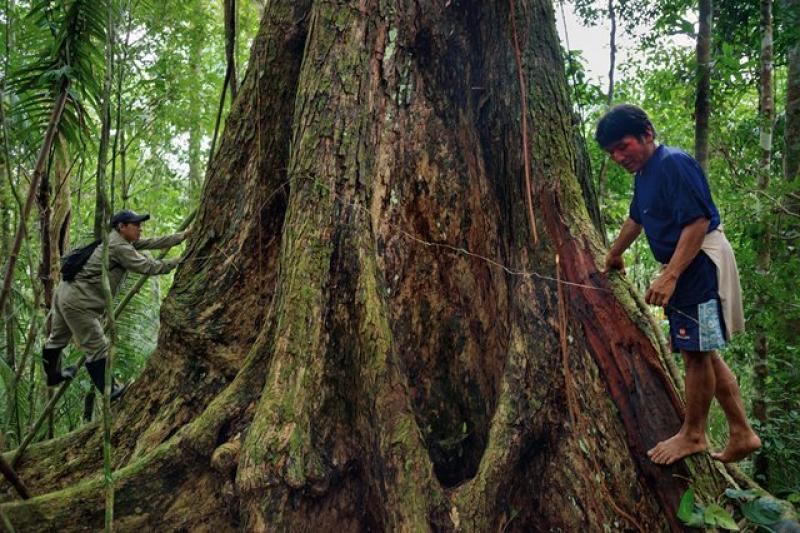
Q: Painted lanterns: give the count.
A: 0